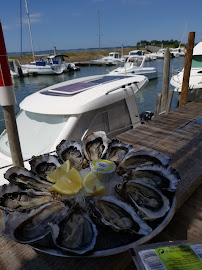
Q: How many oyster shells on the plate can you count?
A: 12